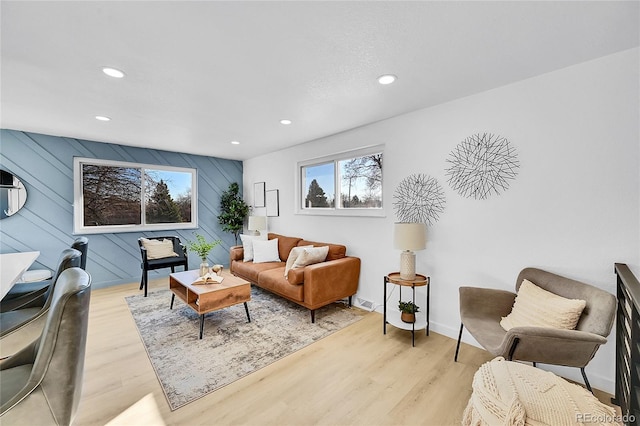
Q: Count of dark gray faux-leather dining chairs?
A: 3